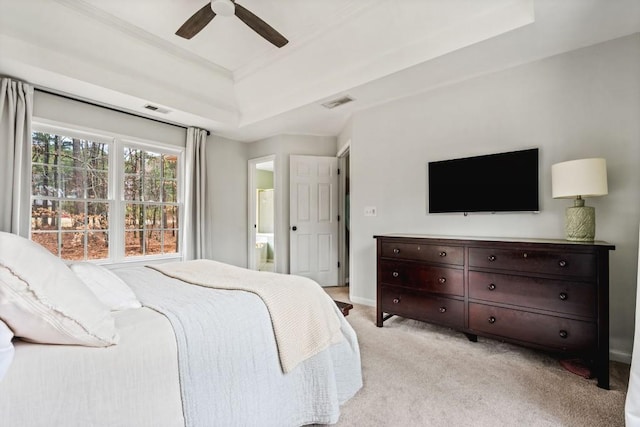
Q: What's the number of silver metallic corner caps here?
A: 0